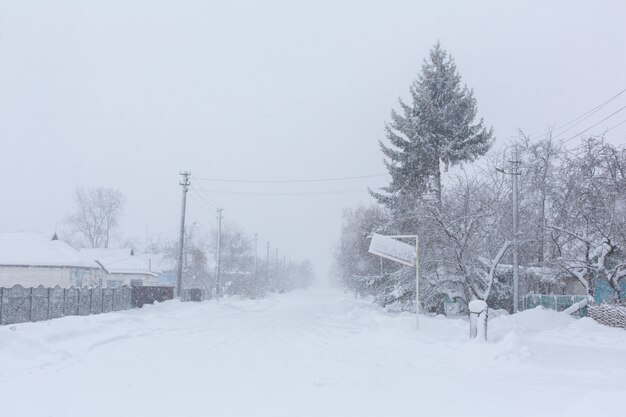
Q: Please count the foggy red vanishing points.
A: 0